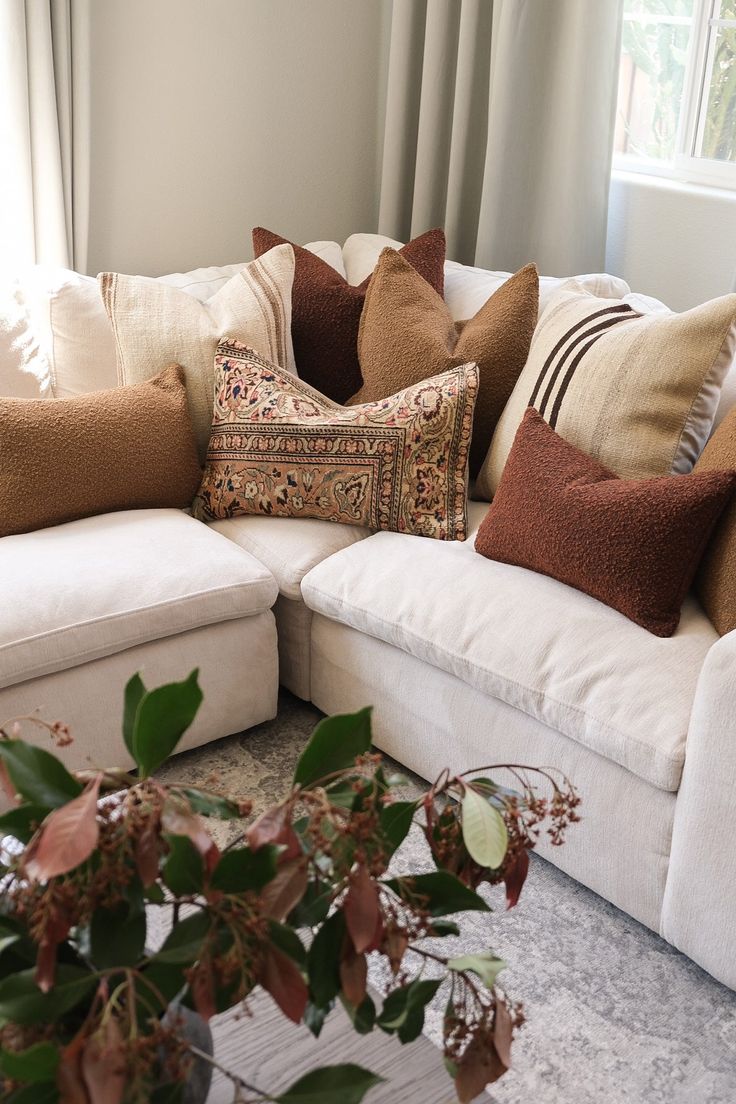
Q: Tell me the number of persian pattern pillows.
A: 1